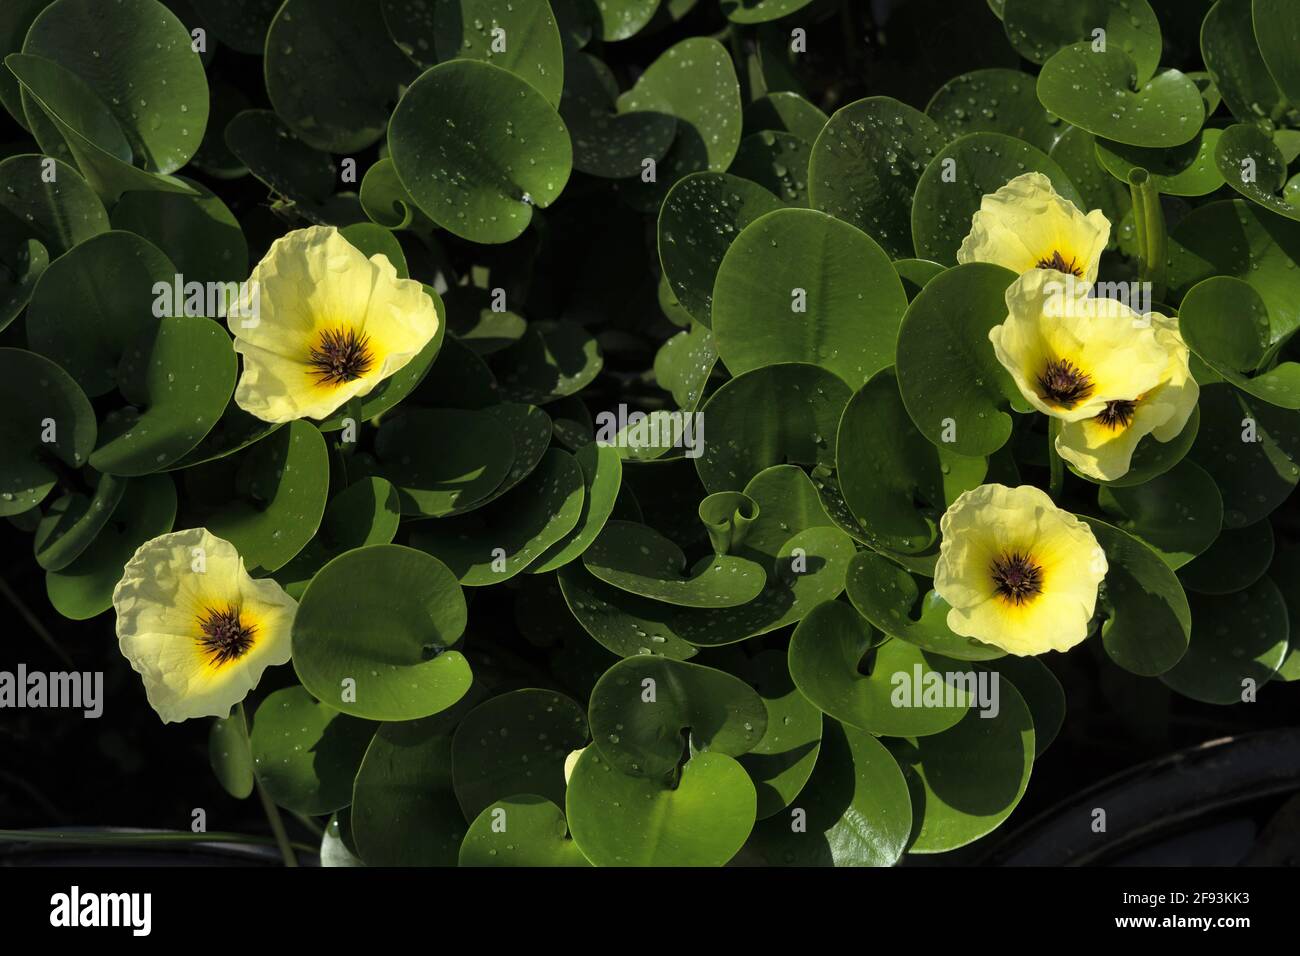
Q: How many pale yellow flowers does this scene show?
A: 6